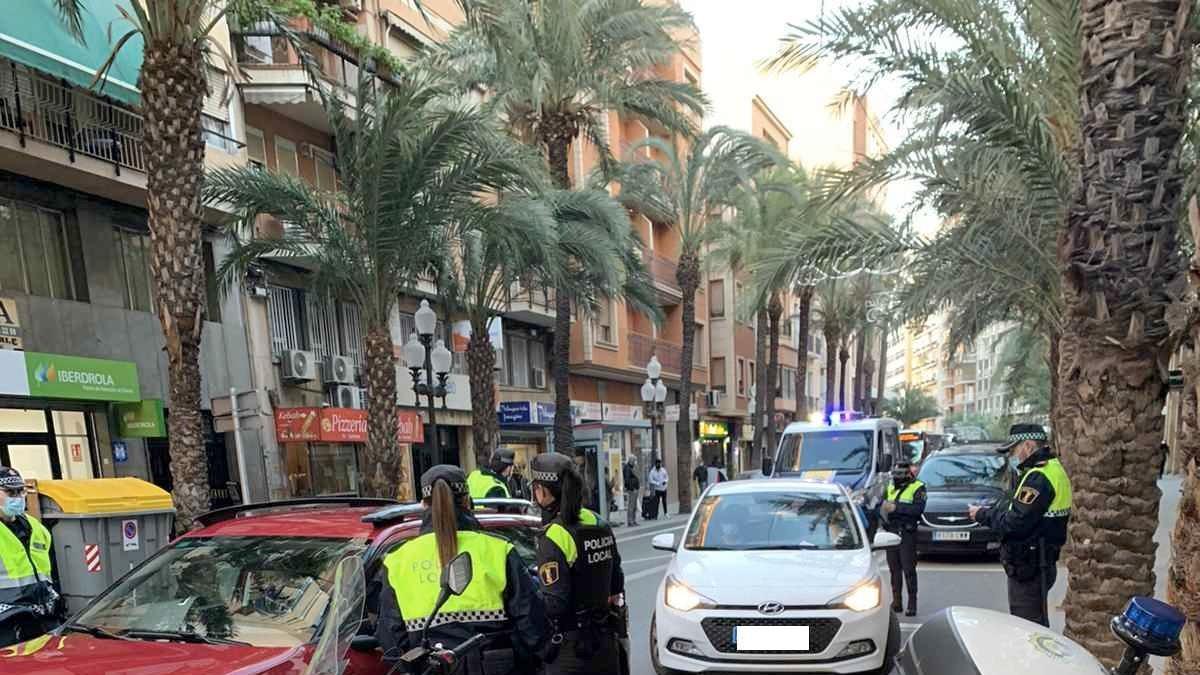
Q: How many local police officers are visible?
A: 6